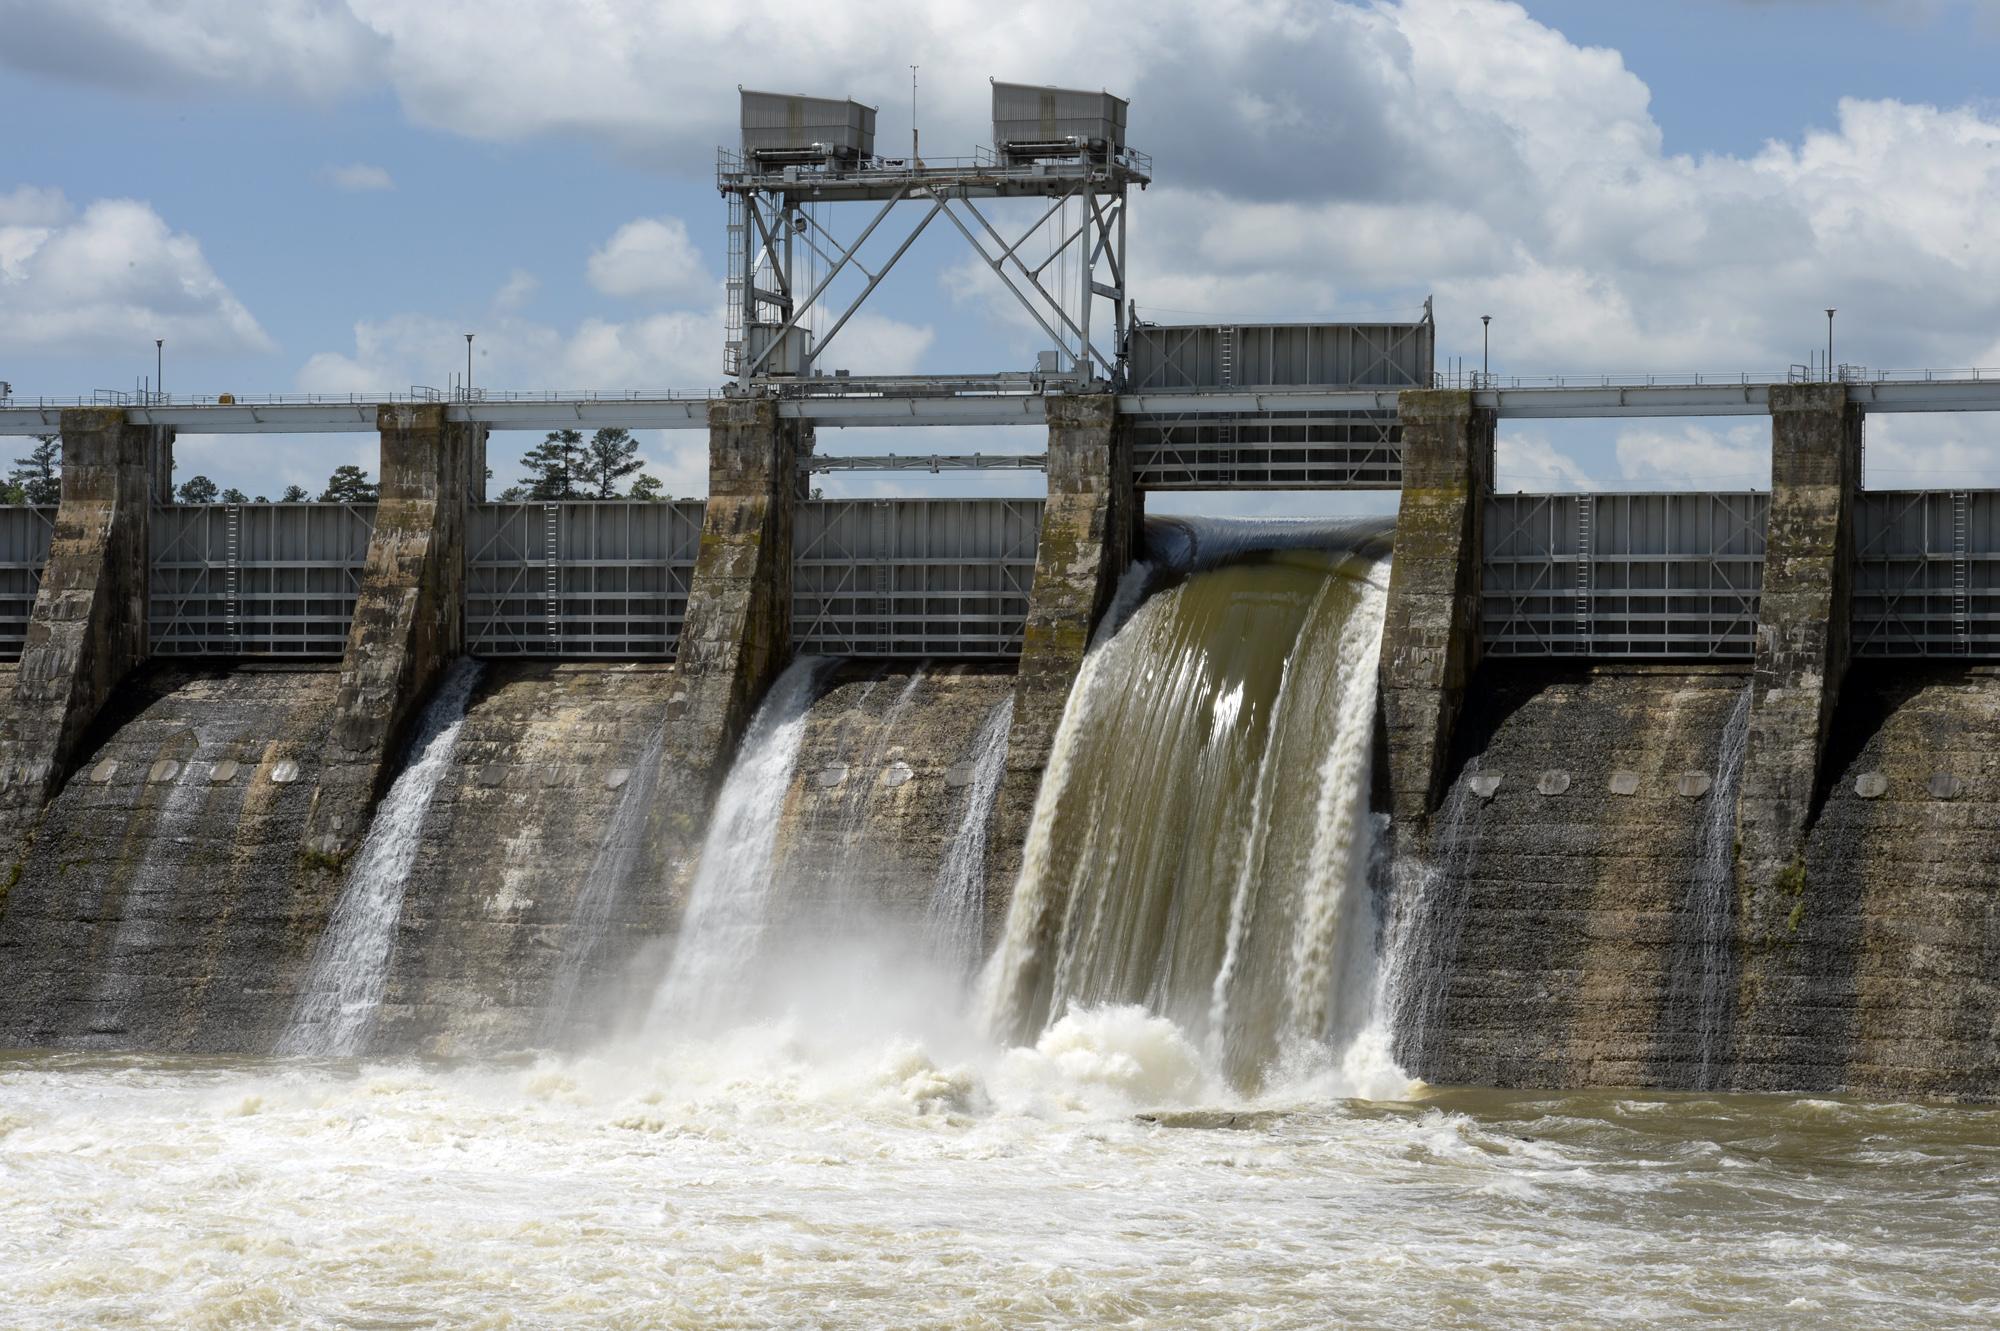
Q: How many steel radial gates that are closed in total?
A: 6